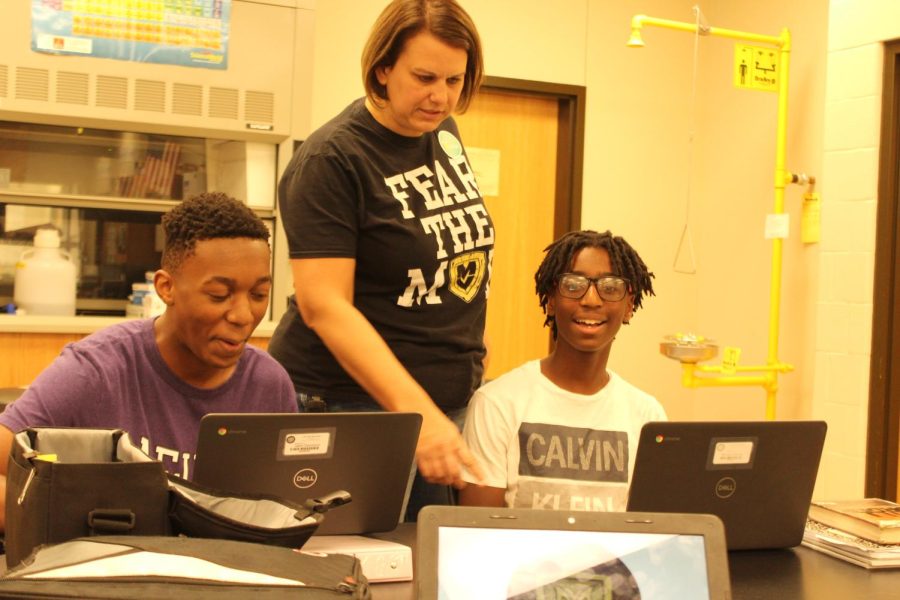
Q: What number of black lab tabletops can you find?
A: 1